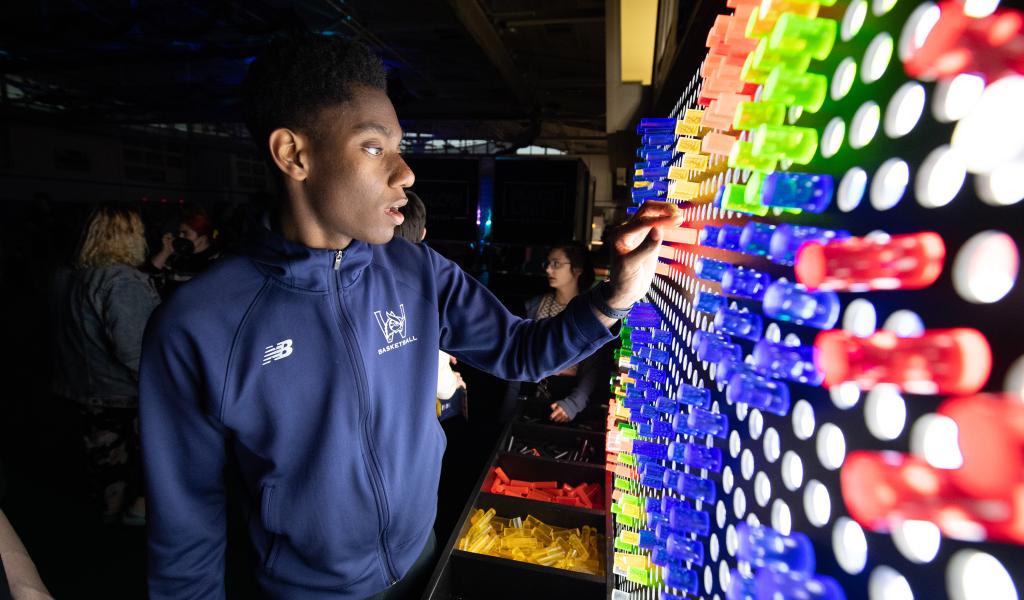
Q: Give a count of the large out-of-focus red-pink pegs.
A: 5